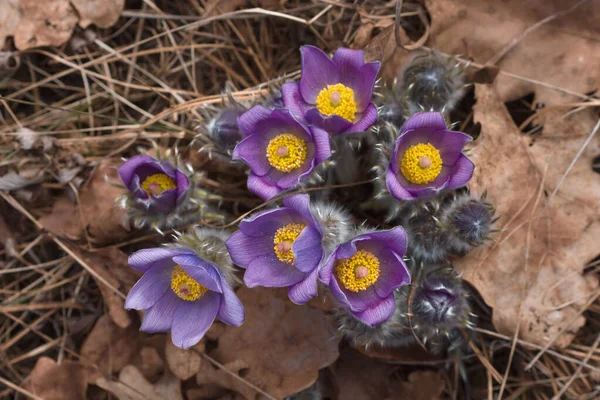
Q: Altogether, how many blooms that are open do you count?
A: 7